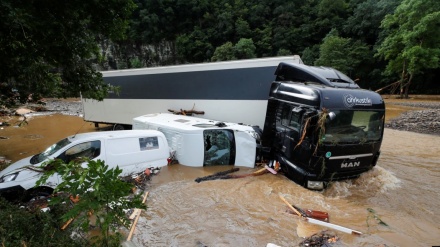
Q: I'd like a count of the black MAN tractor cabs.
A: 1